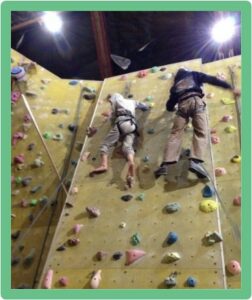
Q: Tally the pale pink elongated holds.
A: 2